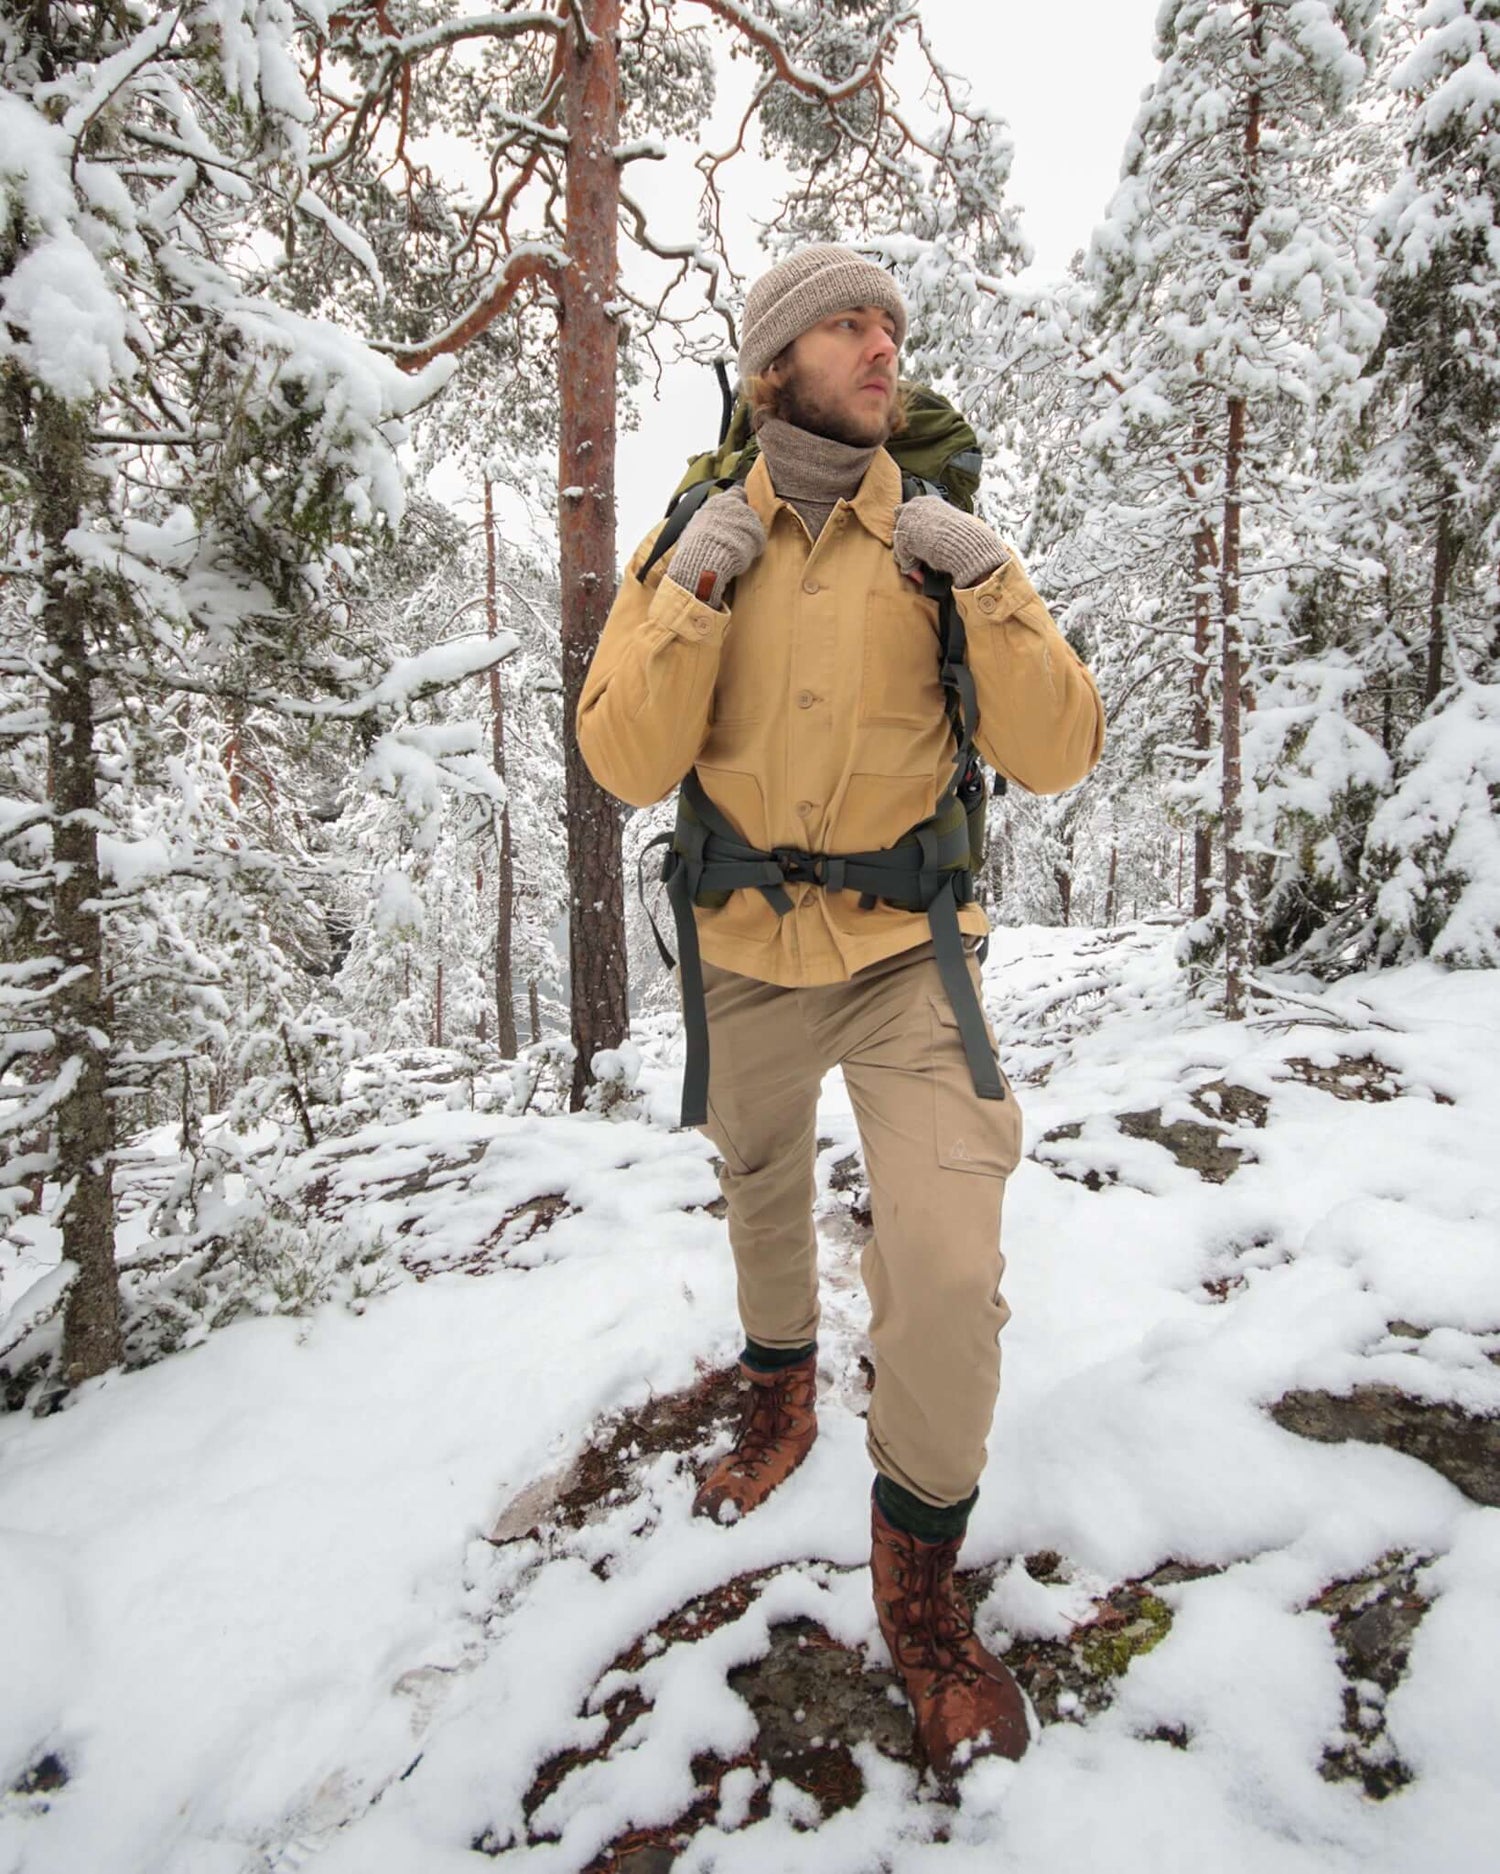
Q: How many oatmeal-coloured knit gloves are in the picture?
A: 2